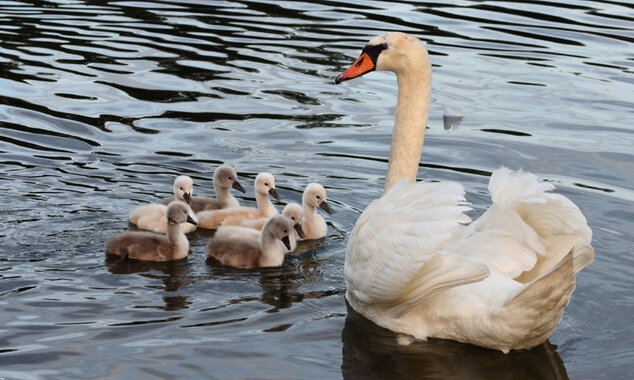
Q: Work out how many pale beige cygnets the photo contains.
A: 4